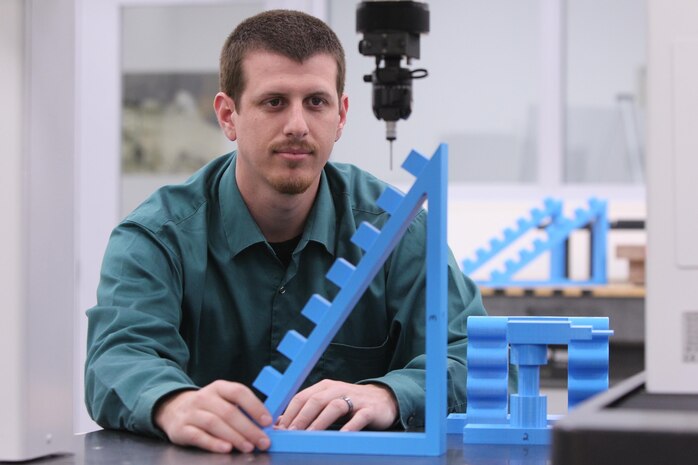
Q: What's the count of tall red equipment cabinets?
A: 0